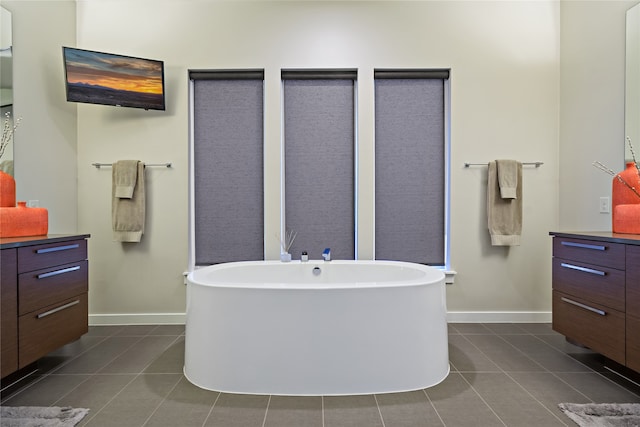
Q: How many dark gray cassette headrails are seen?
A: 3